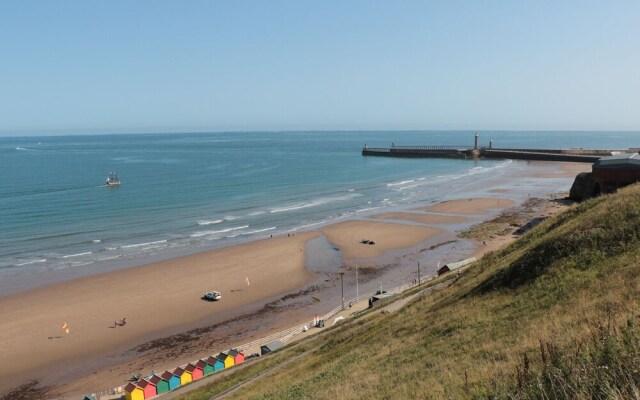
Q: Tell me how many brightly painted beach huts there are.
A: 10